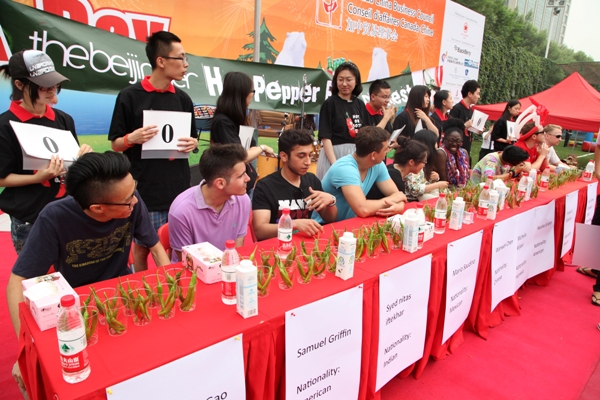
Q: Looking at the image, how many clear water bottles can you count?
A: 10